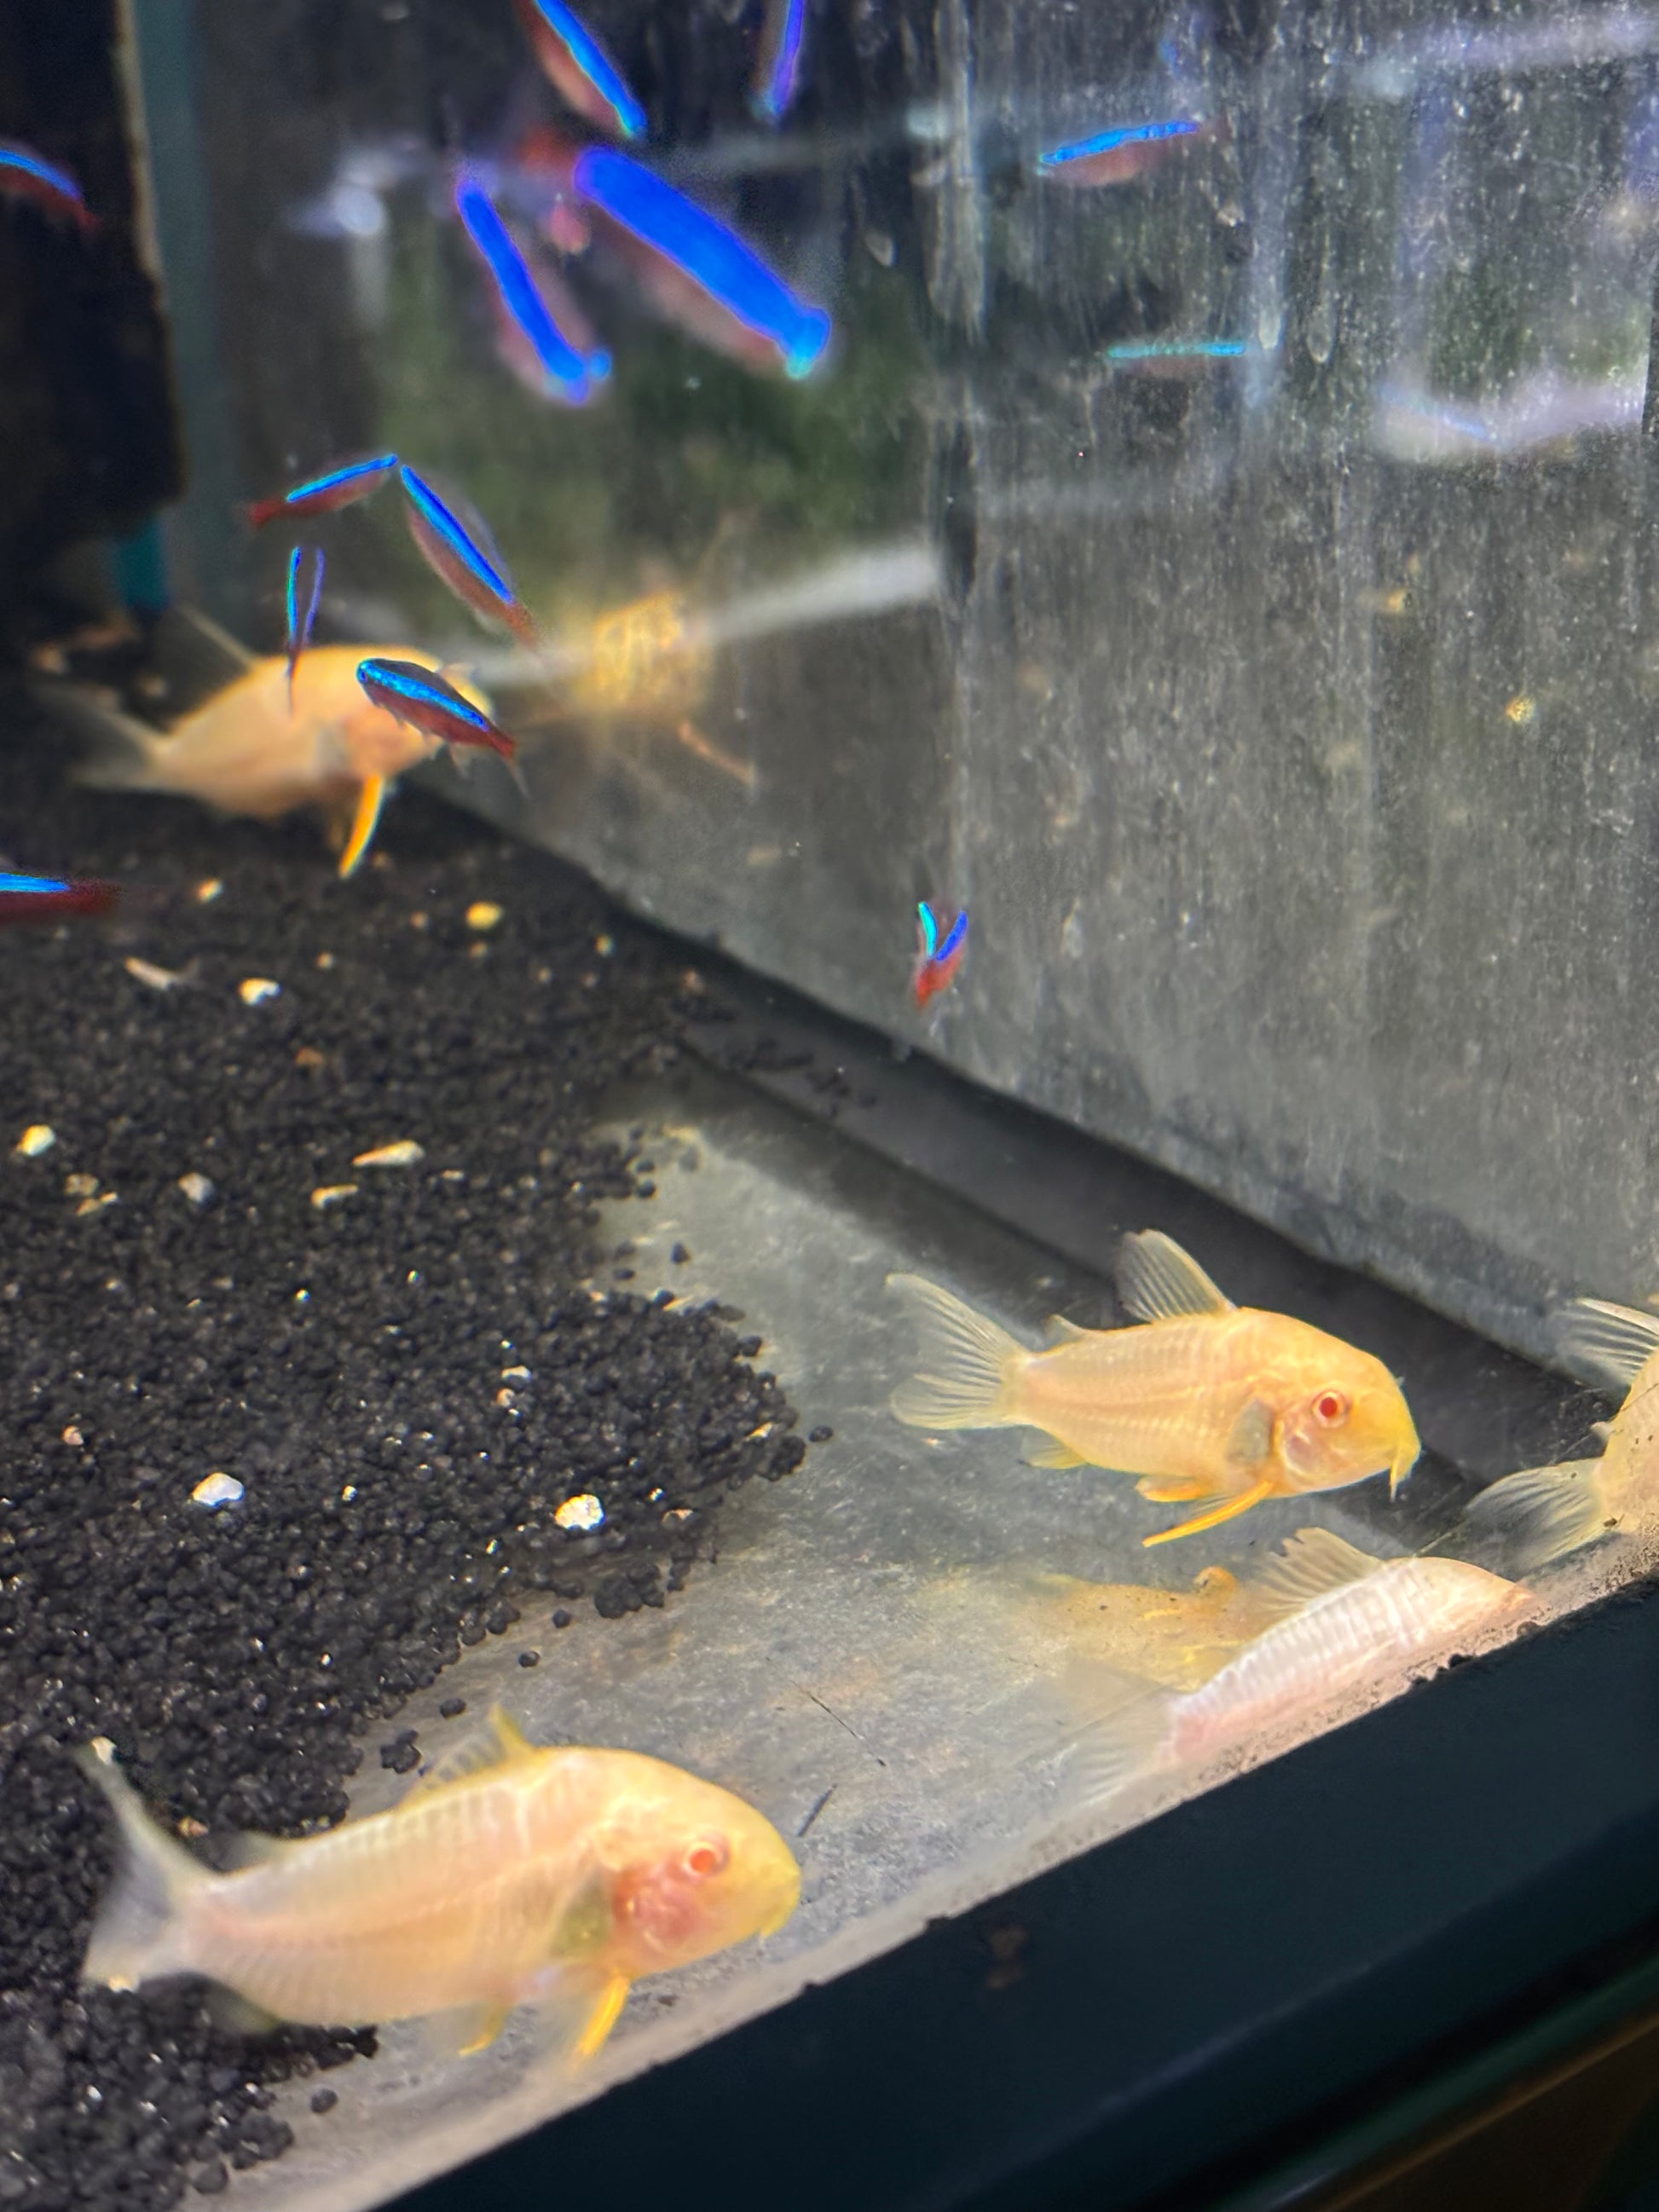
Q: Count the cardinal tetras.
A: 13